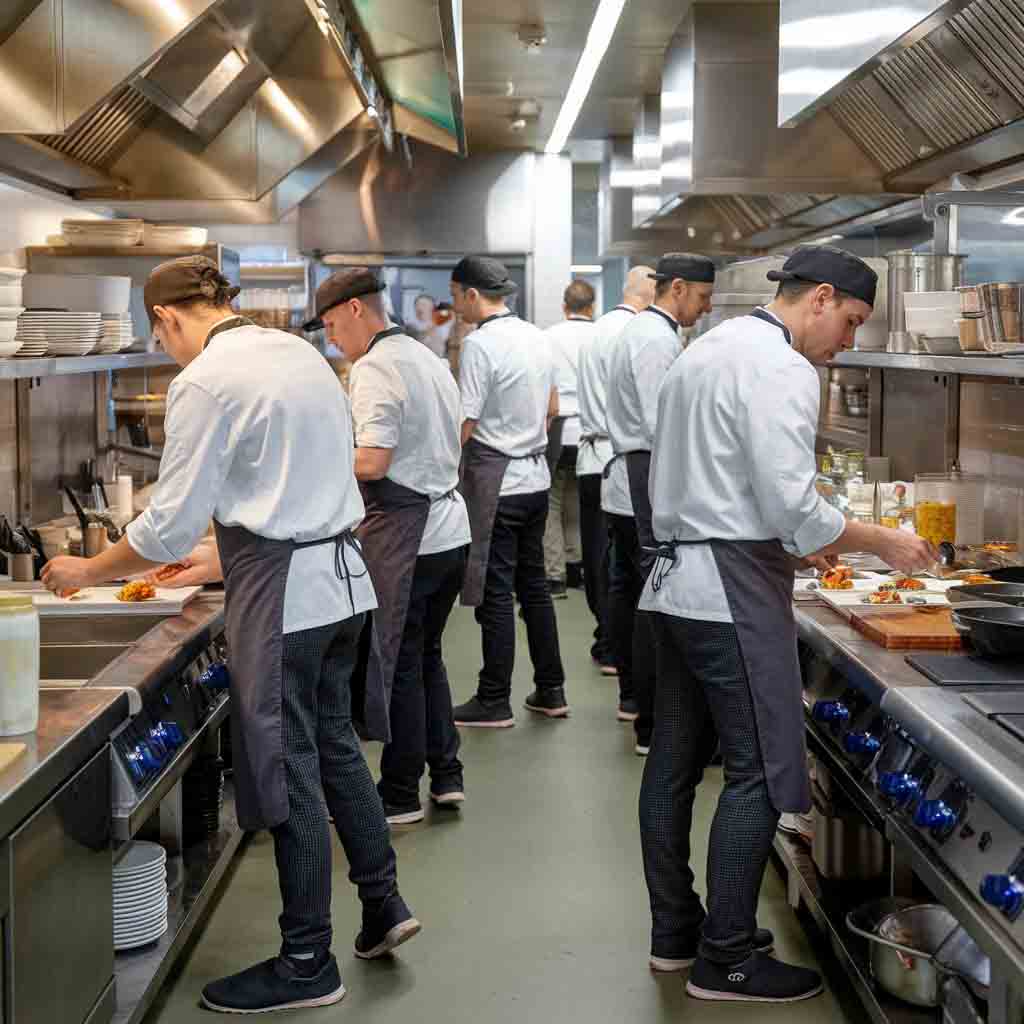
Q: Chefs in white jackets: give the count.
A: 7